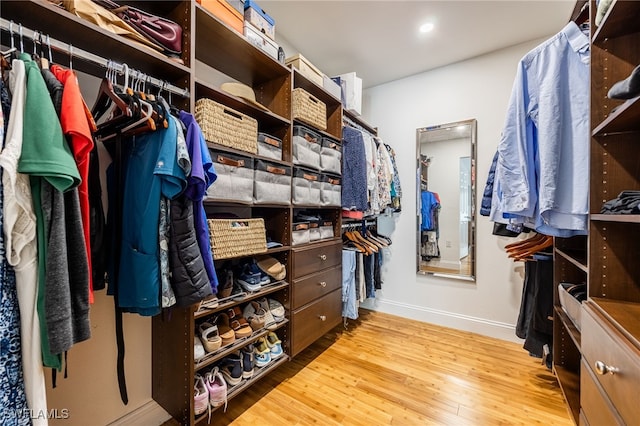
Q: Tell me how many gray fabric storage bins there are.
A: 10